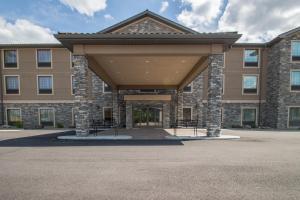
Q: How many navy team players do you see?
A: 0